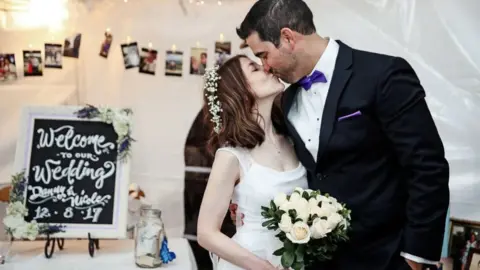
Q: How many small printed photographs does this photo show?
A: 10